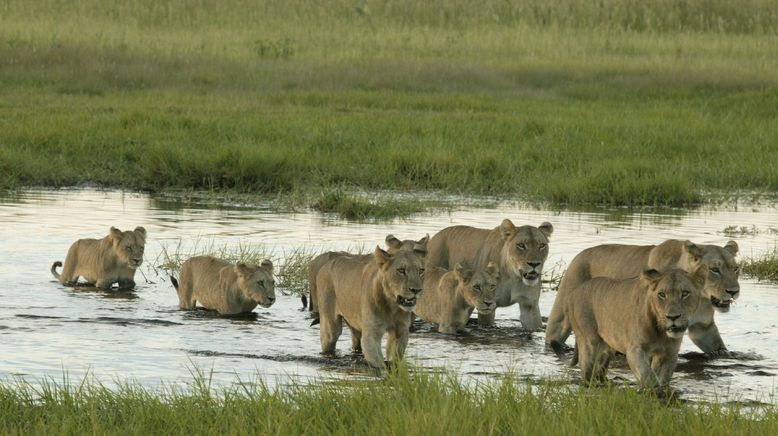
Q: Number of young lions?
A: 3